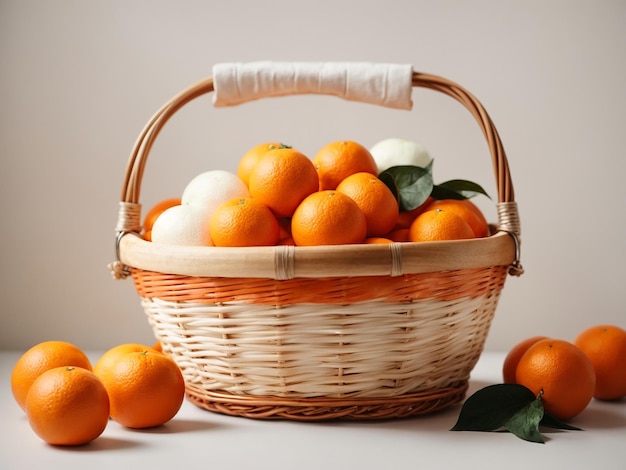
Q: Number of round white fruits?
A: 3